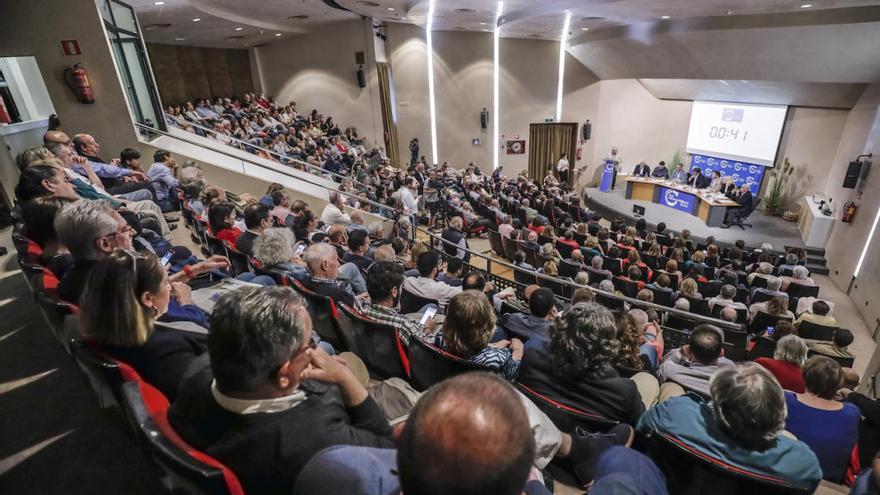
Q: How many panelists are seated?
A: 7